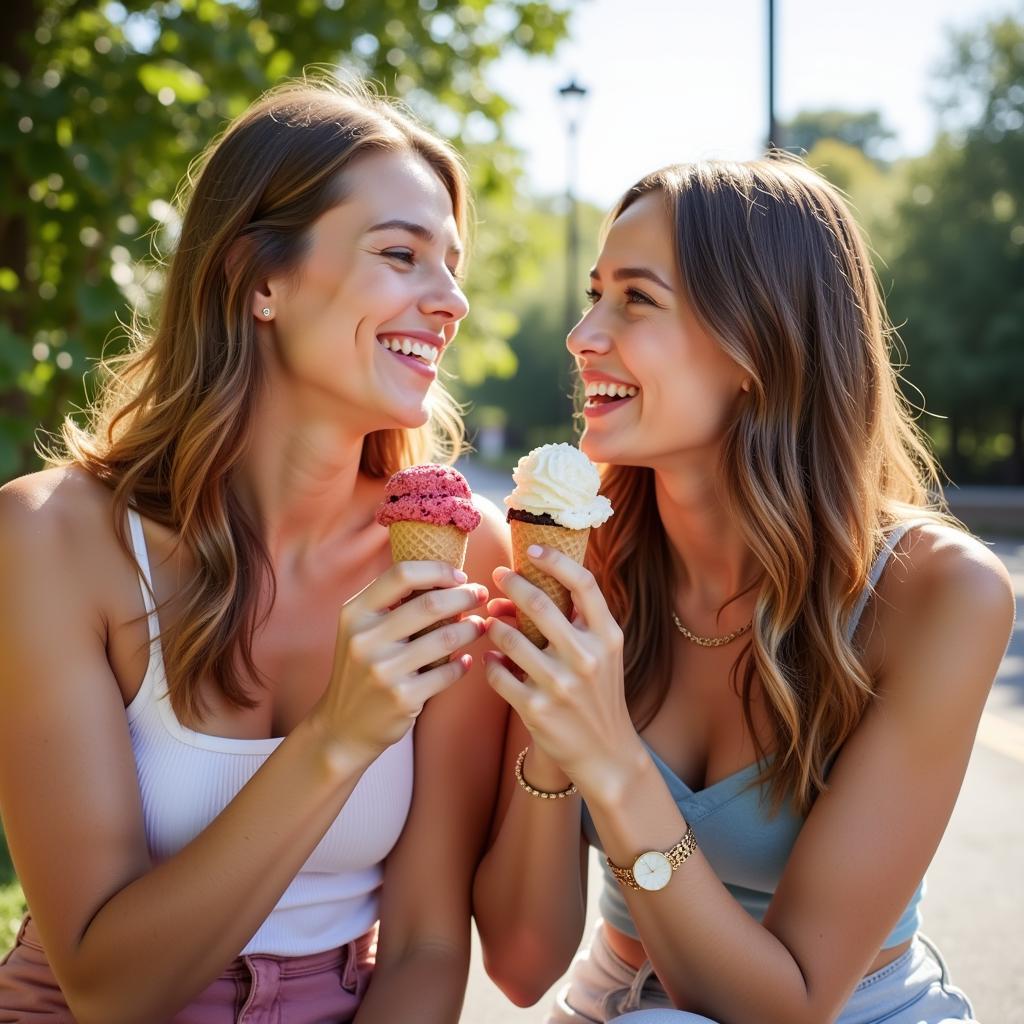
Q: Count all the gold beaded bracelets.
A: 1